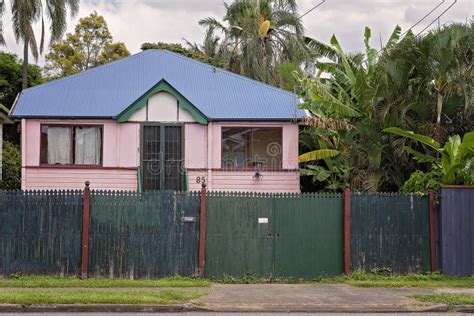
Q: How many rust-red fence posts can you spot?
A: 4